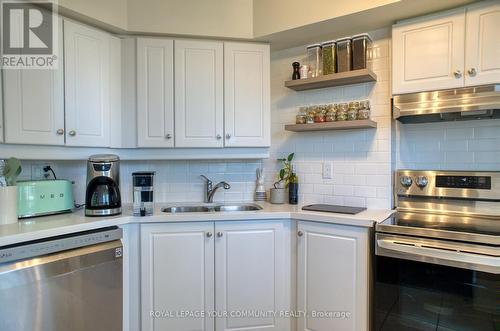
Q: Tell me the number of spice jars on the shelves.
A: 14